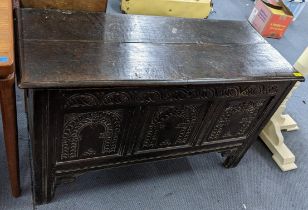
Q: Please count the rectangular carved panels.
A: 3